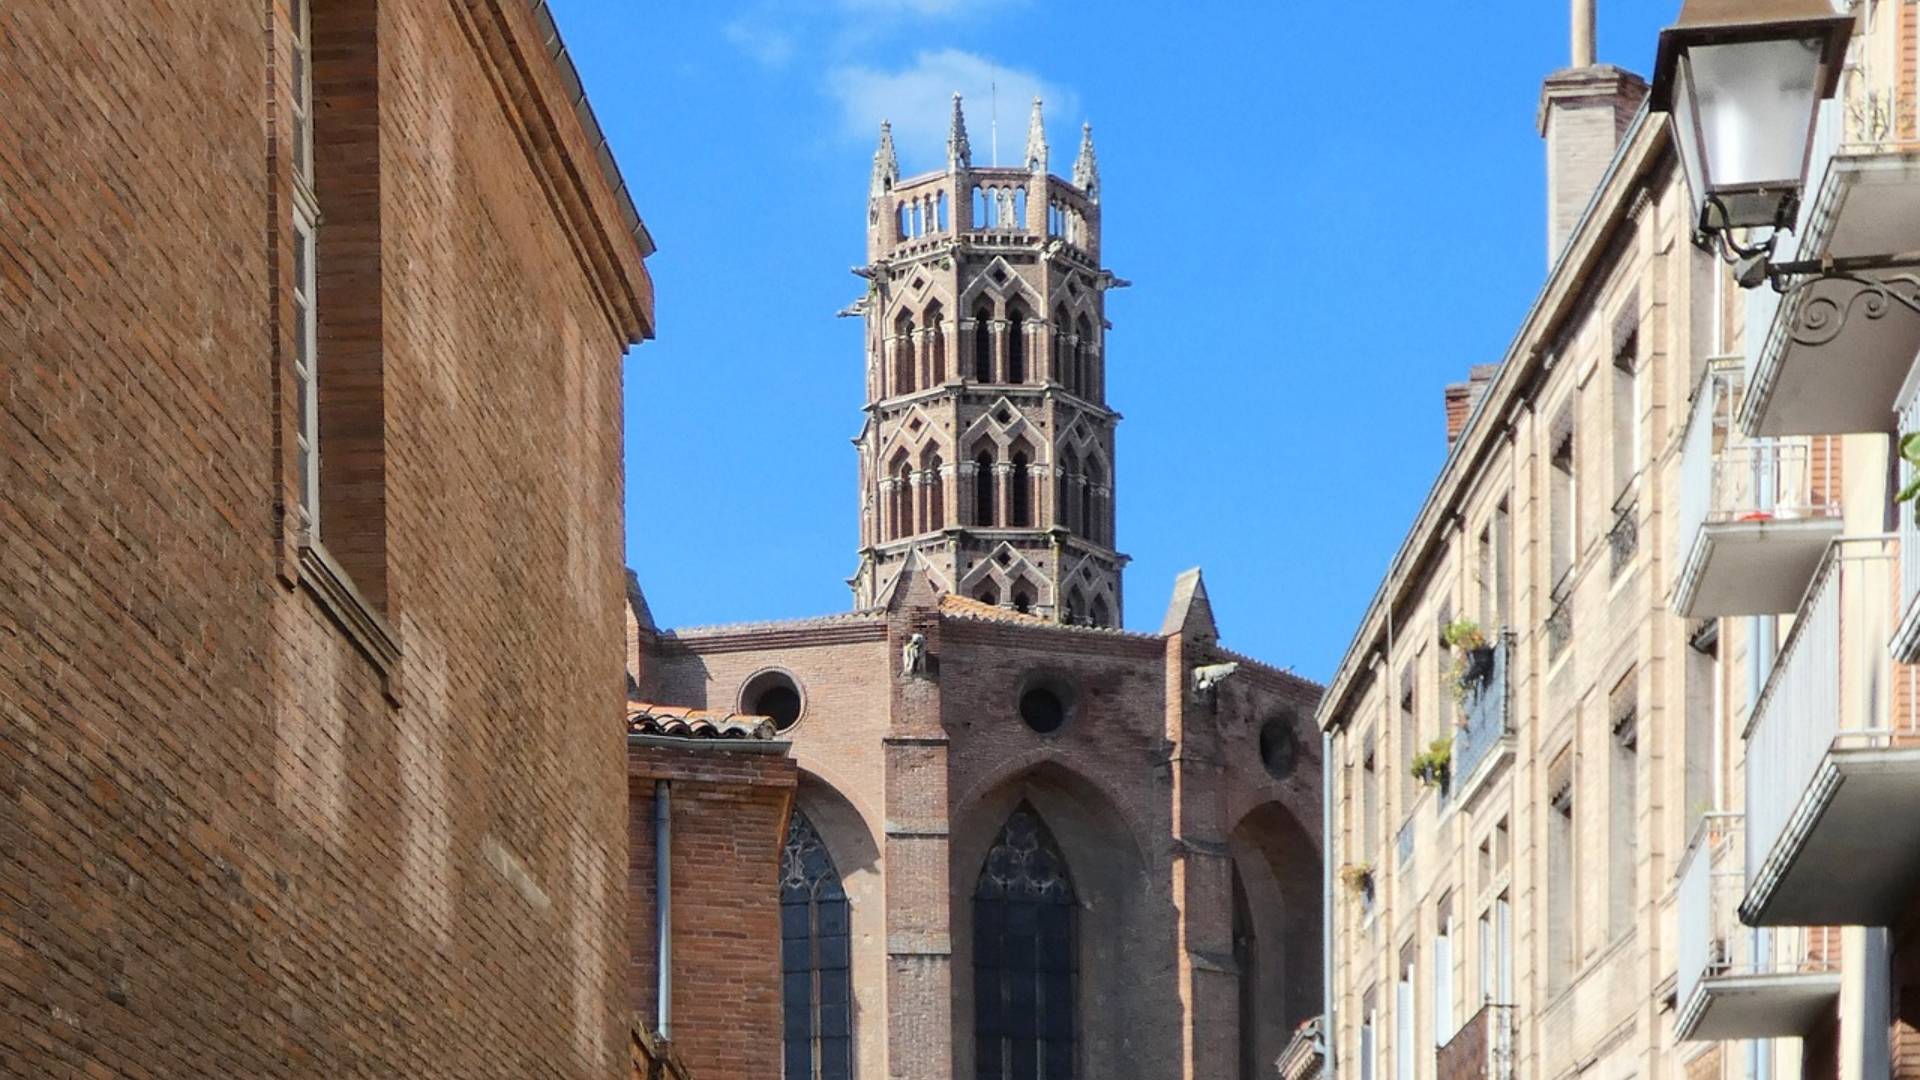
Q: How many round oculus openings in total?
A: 3